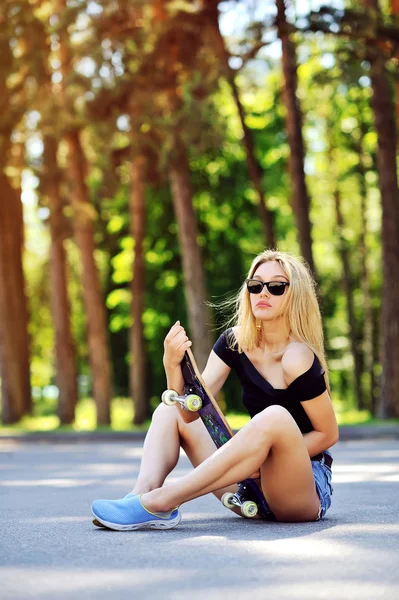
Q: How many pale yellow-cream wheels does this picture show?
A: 4